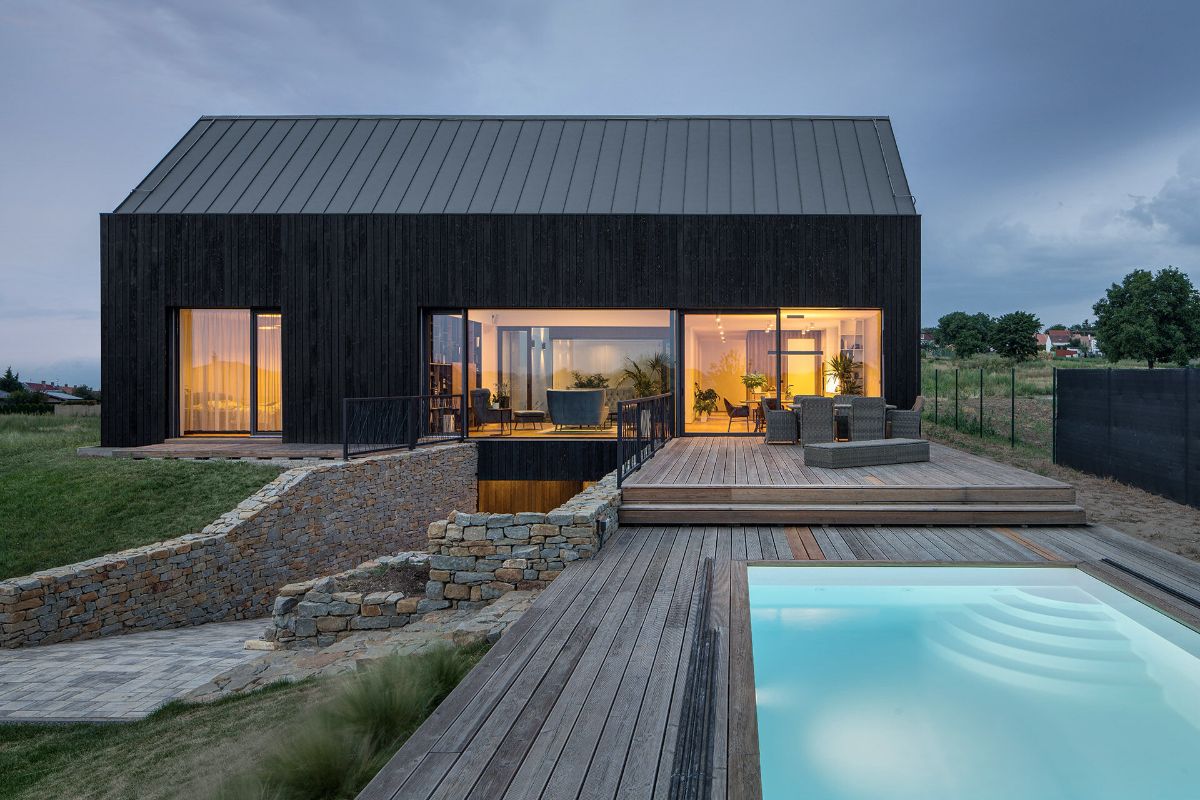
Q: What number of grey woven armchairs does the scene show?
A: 6